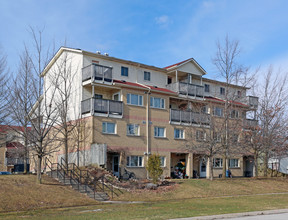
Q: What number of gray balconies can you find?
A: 6